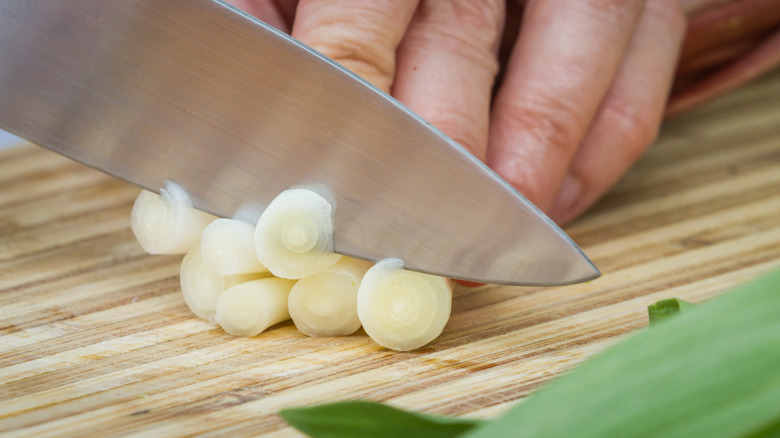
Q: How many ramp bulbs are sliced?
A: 7